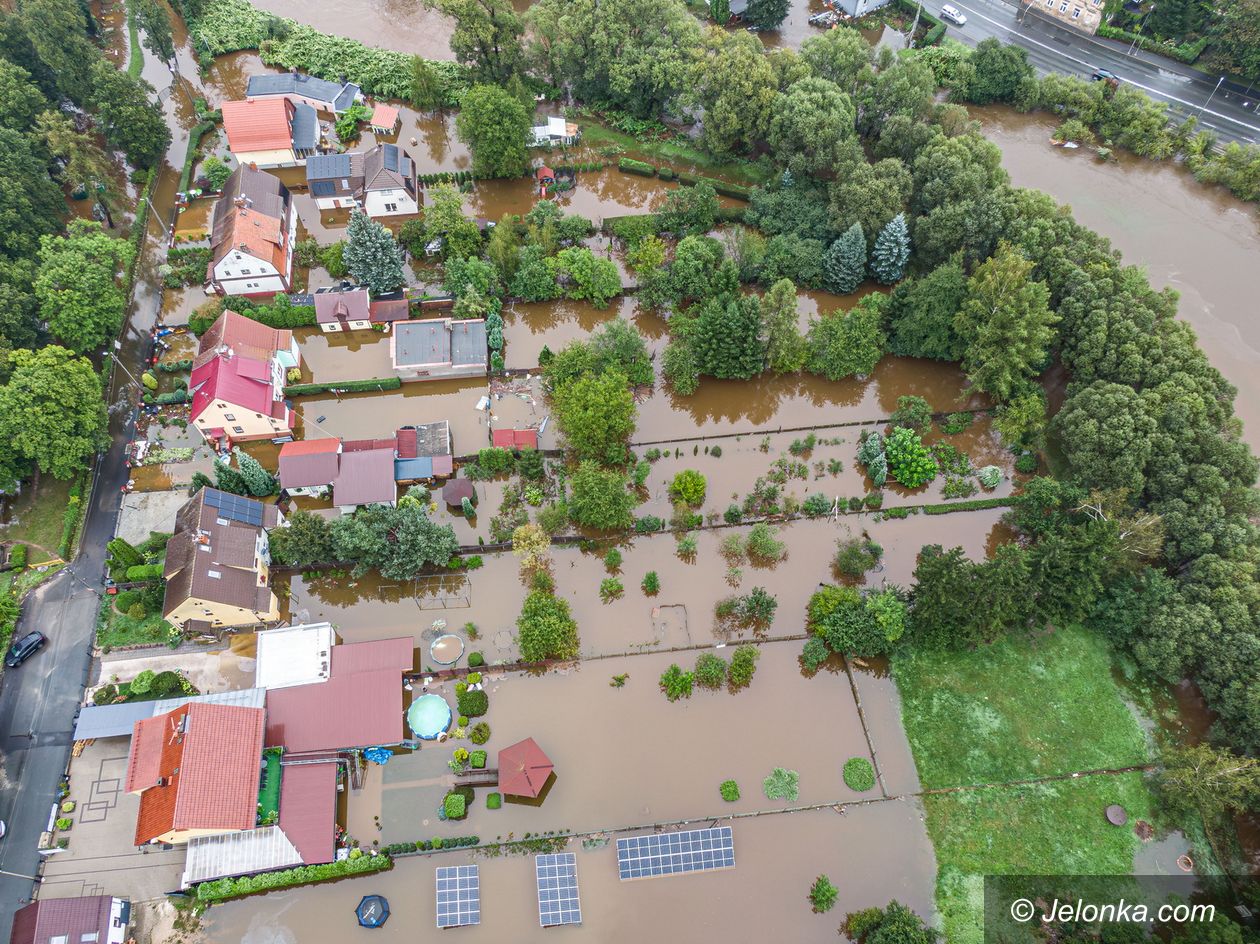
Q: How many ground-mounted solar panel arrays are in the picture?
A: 3